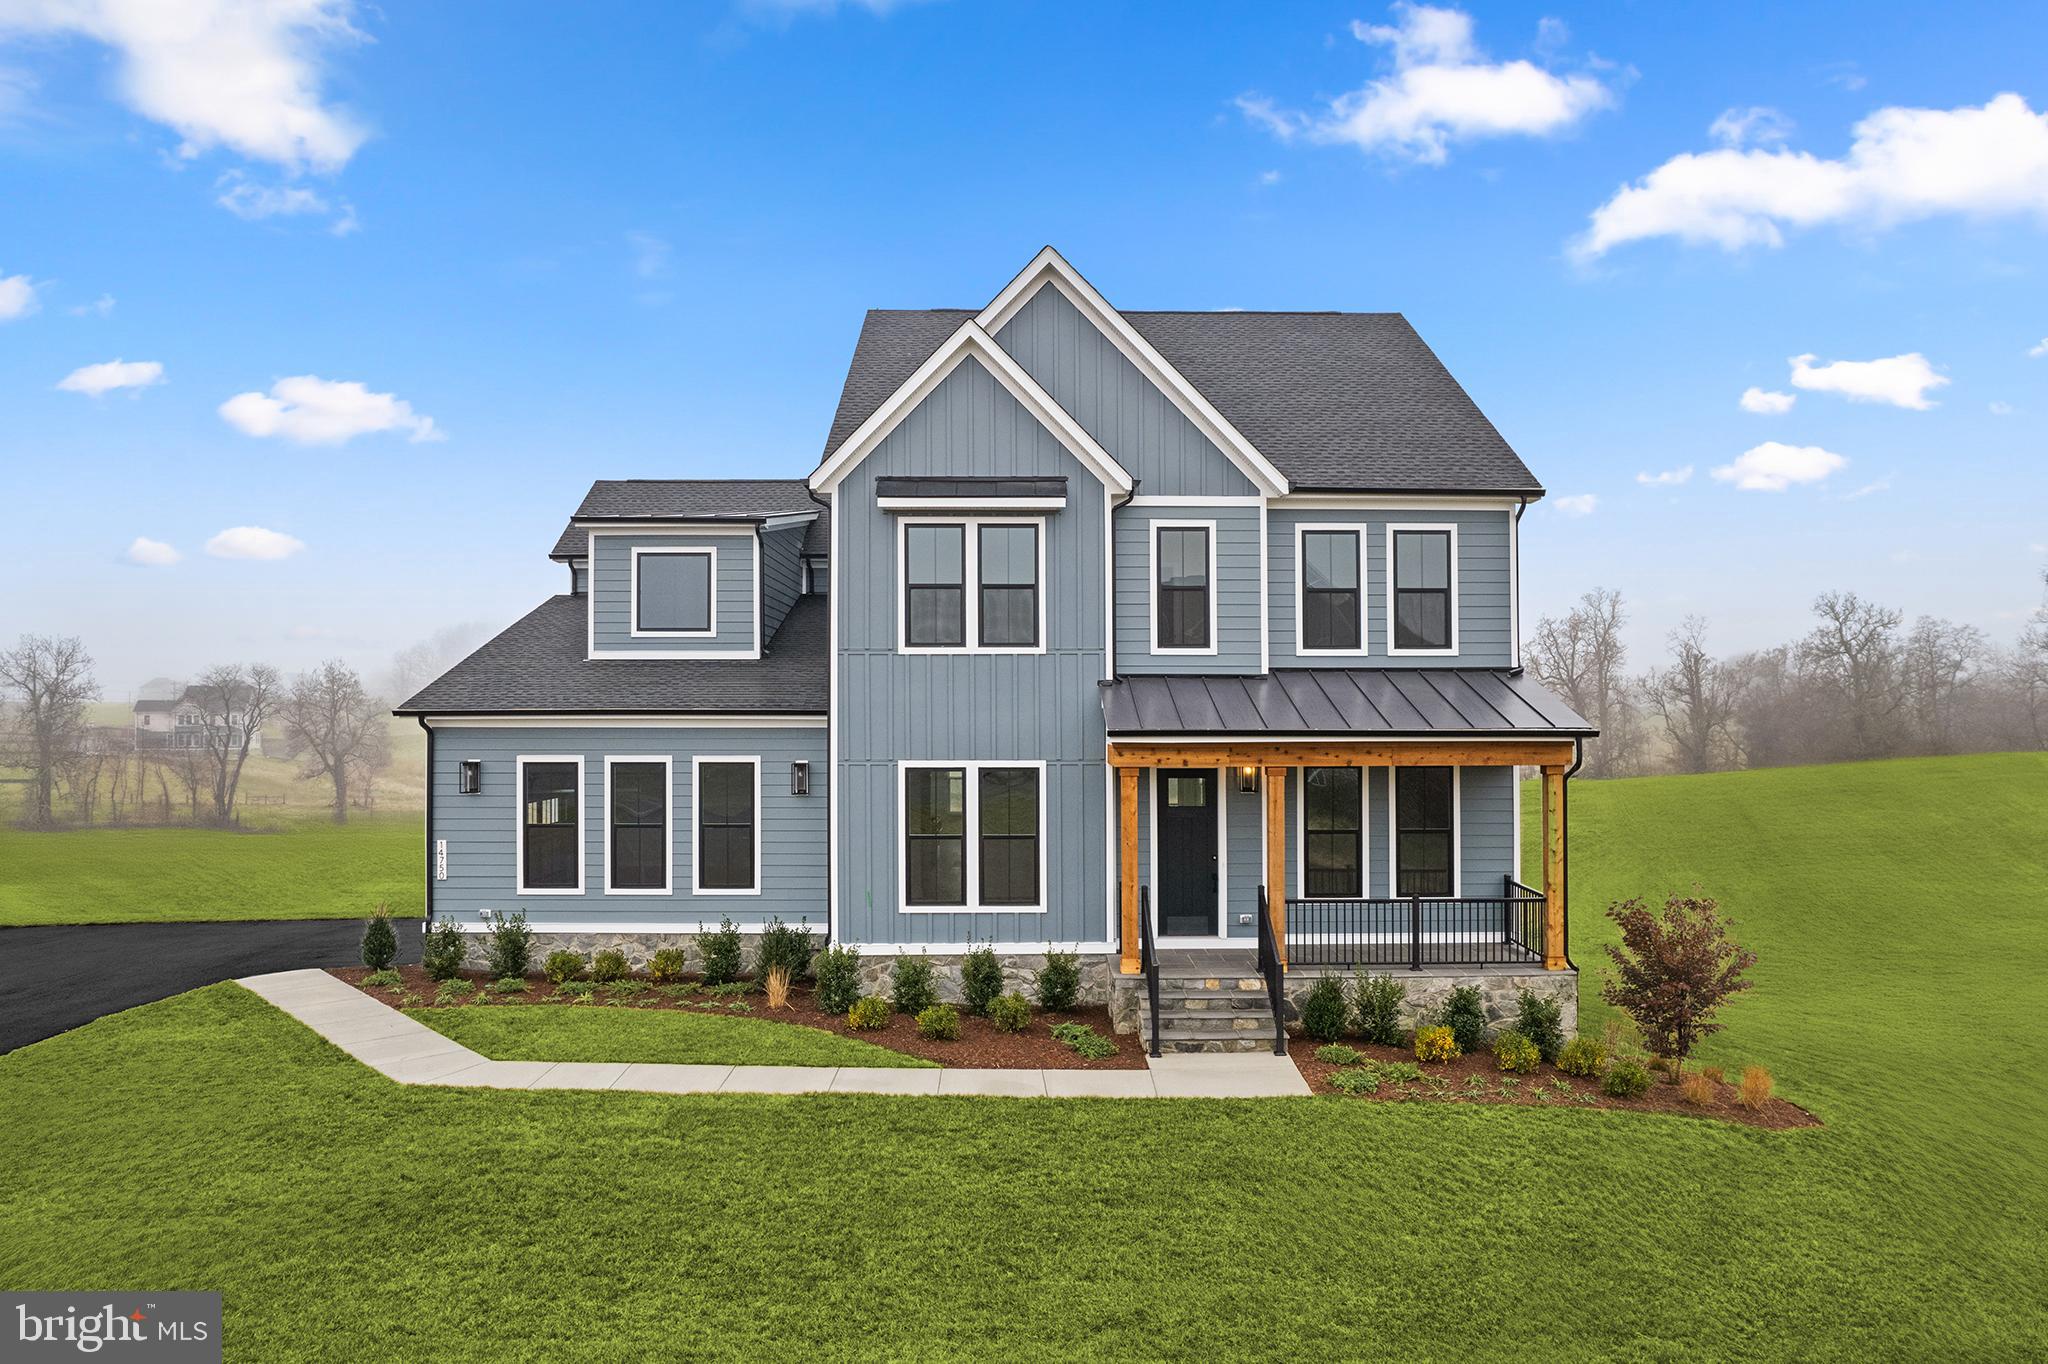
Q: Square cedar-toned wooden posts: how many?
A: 3